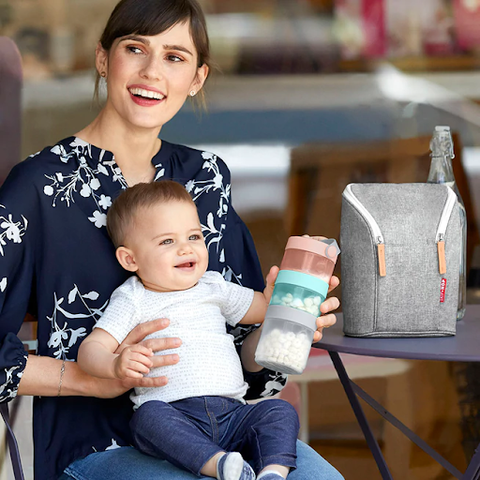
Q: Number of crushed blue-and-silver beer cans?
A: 0